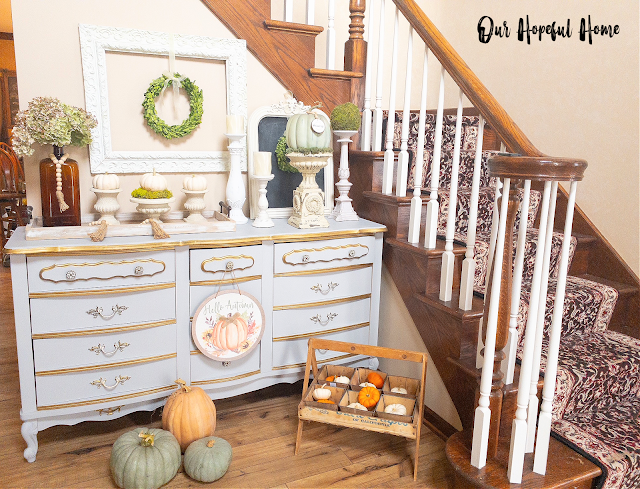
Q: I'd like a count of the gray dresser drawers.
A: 12